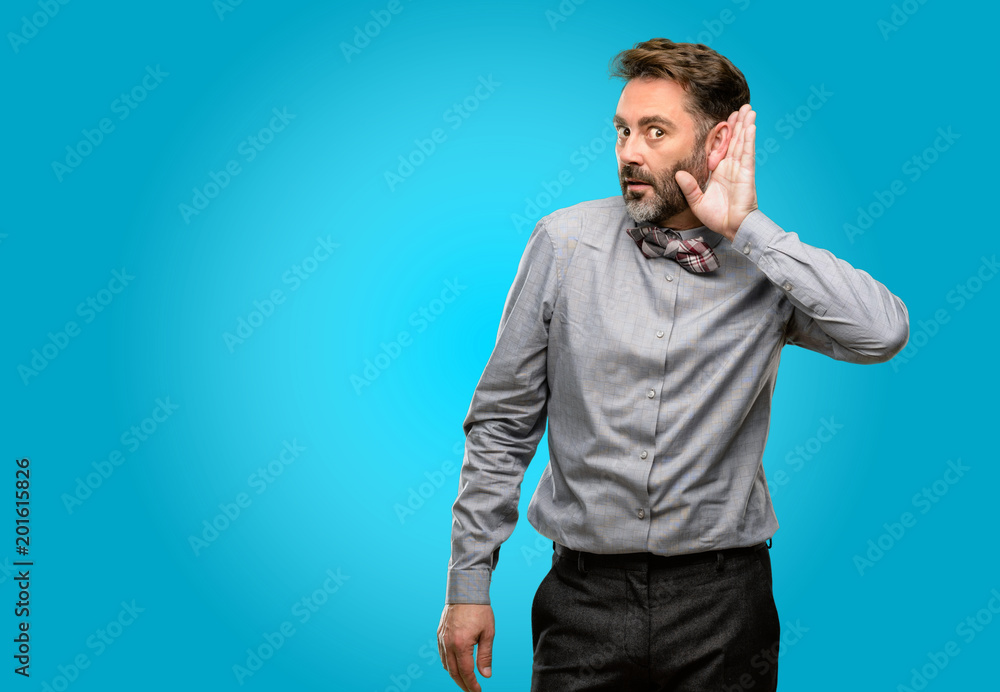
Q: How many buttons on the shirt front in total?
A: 5